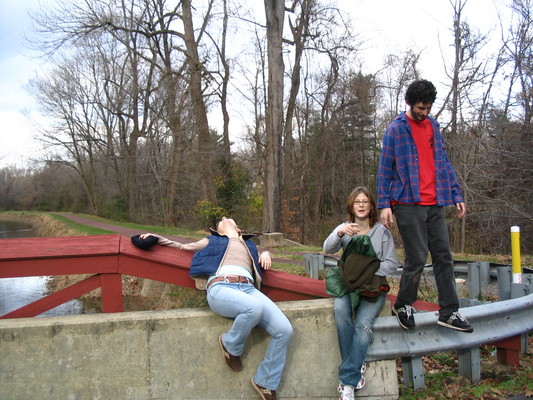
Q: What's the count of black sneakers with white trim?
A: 2